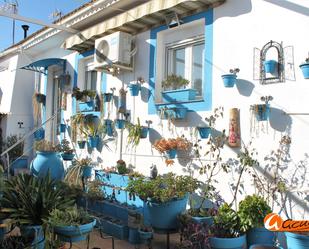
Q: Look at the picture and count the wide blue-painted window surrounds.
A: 2